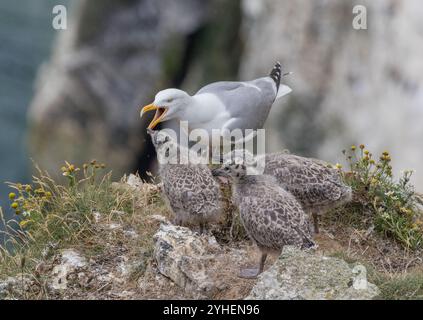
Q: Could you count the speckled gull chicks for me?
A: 3